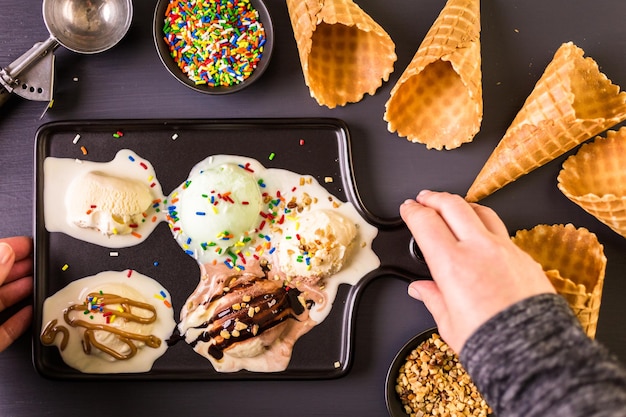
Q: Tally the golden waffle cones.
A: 5